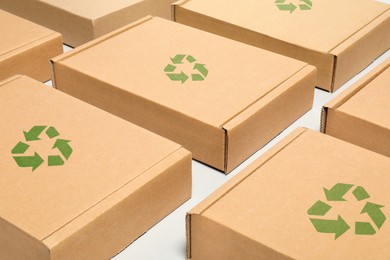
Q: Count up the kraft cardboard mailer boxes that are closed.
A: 7